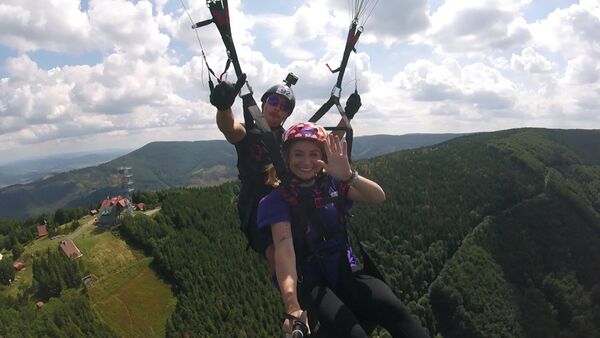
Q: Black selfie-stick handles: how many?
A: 1